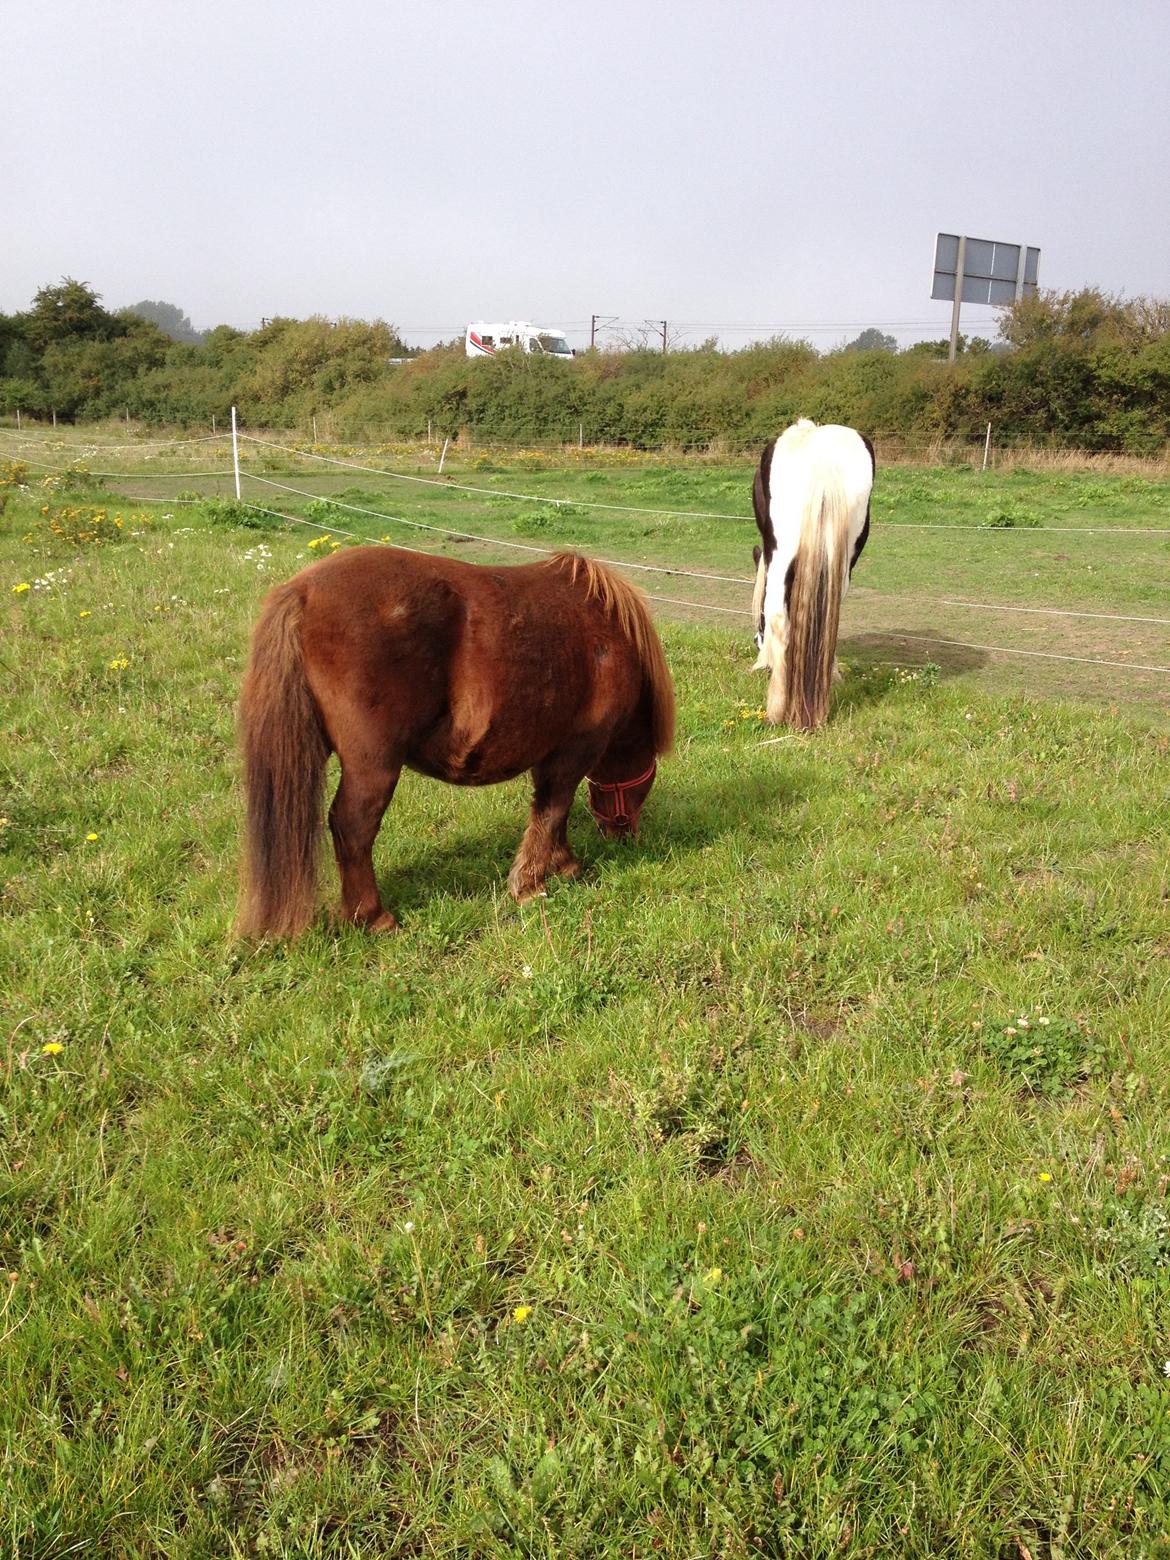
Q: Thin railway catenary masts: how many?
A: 2